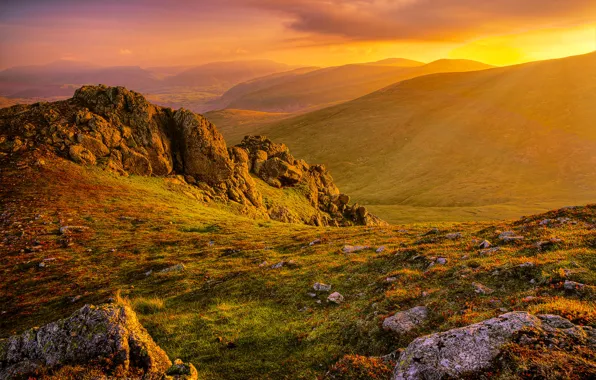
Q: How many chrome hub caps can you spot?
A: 0